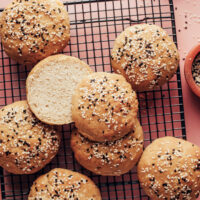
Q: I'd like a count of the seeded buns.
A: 7